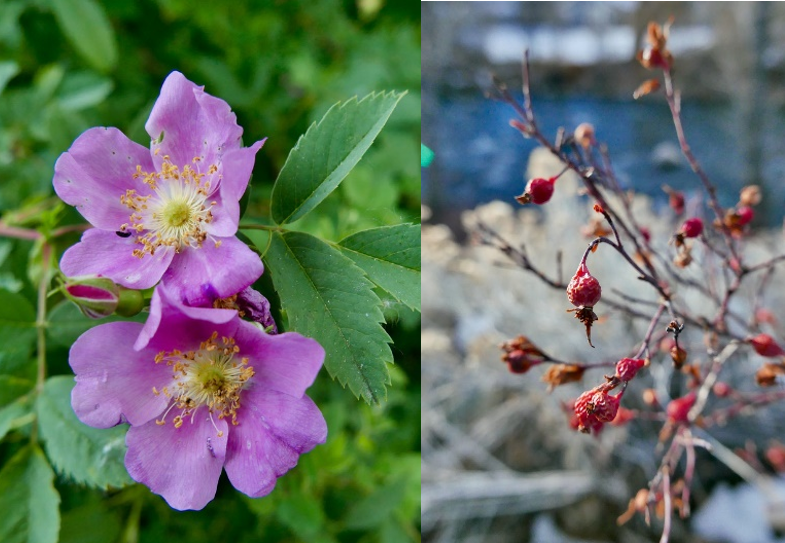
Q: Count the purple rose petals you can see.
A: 10